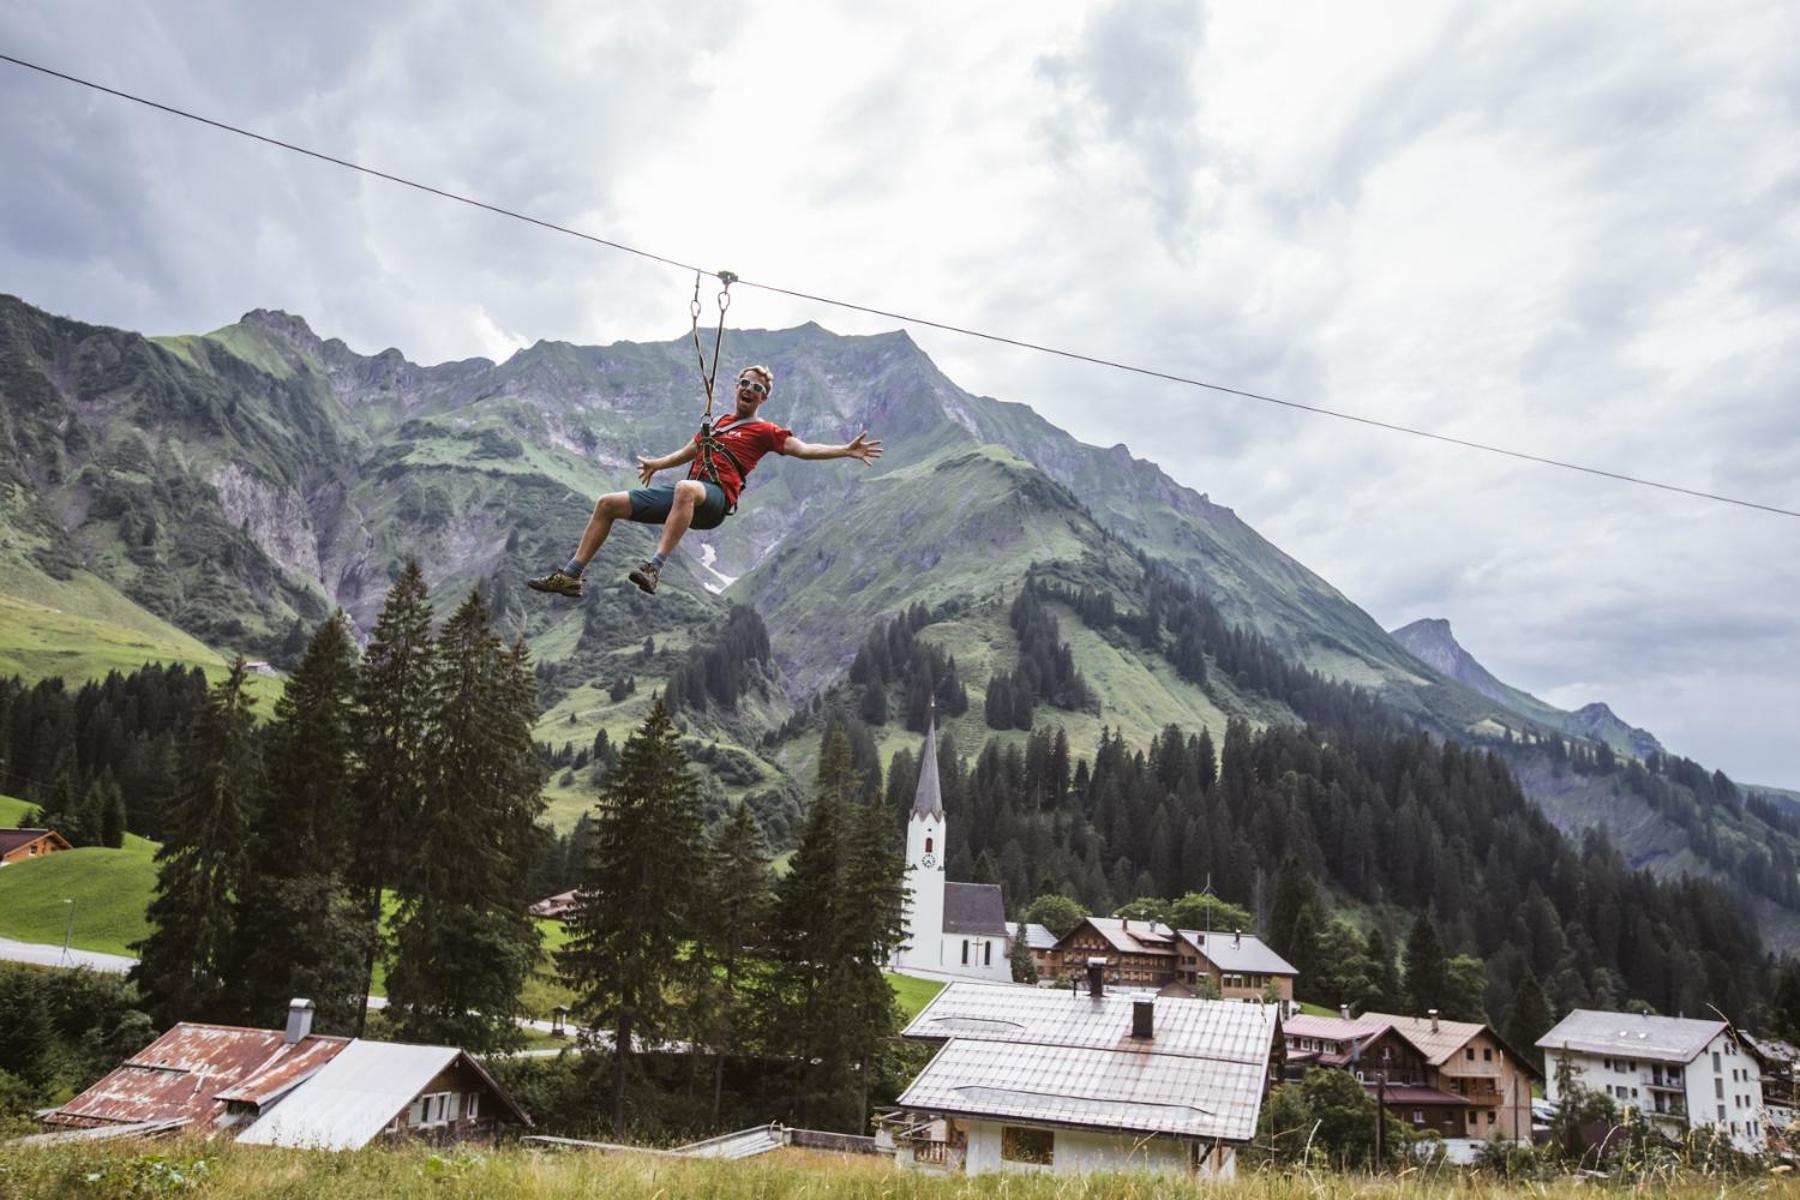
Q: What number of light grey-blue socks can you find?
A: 2